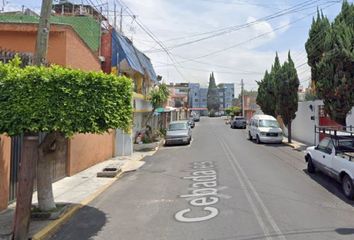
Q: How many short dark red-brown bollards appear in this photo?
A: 0